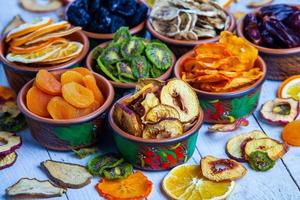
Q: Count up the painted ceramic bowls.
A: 8